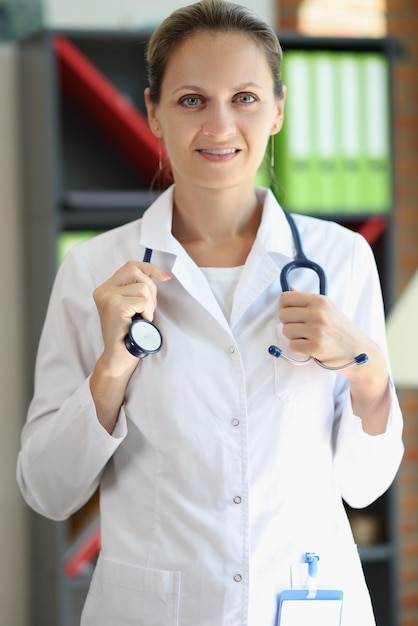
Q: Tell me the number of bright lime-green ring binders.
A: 4